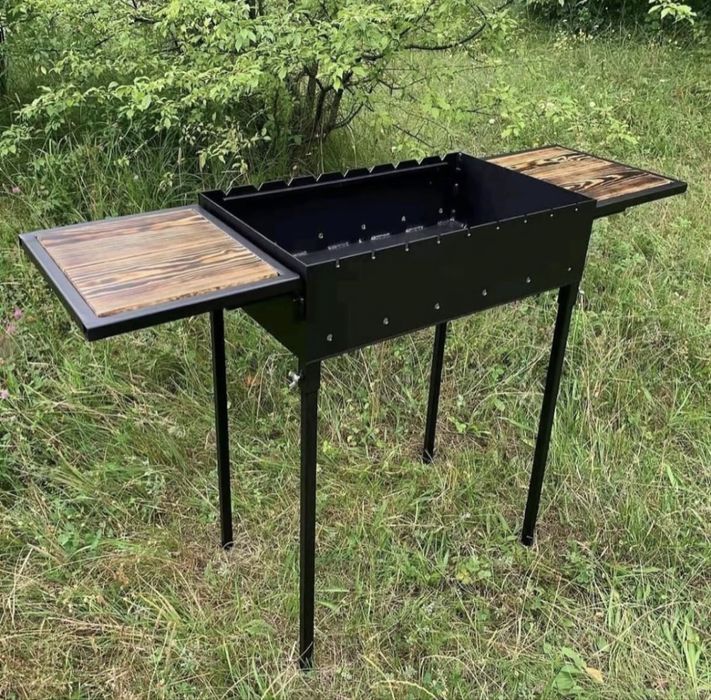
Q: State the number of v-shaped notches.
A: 9